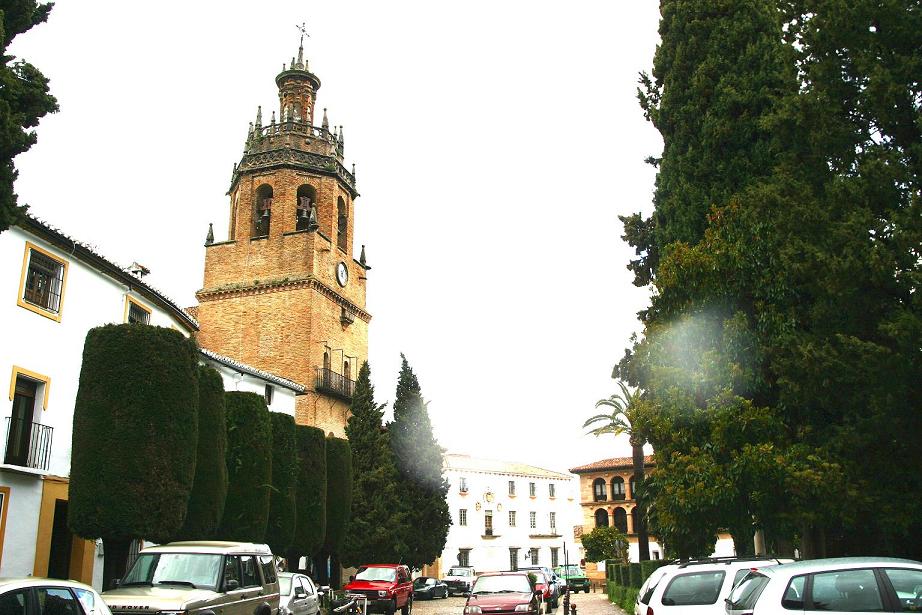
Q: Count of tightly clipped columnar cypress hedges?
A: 6